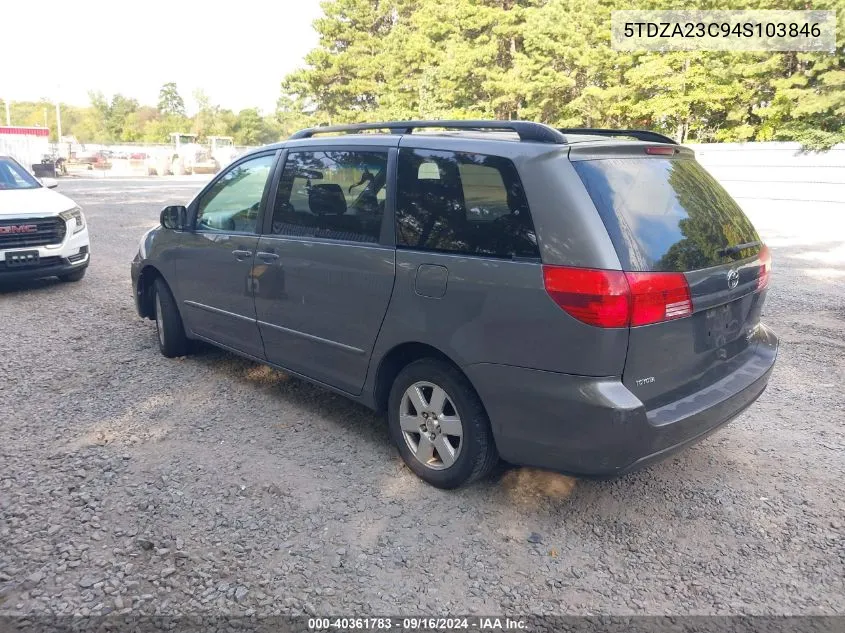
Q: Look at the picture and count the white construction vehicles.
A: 2